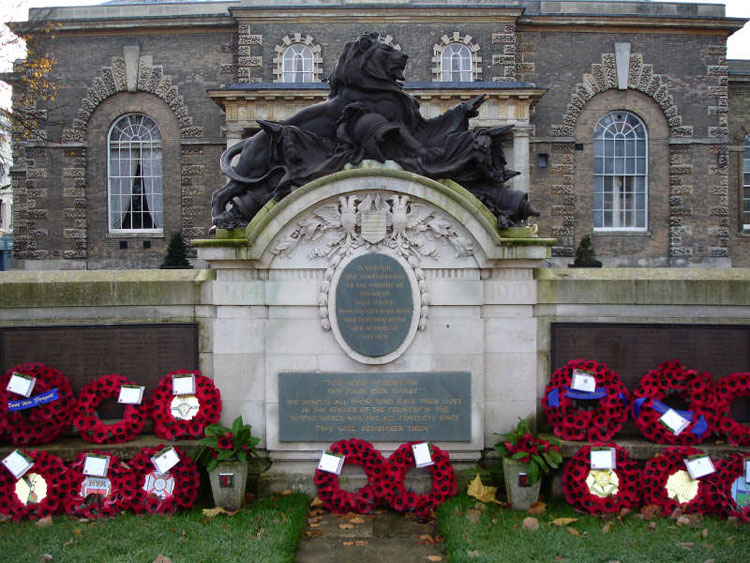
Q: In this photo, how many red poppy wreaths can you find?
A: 14